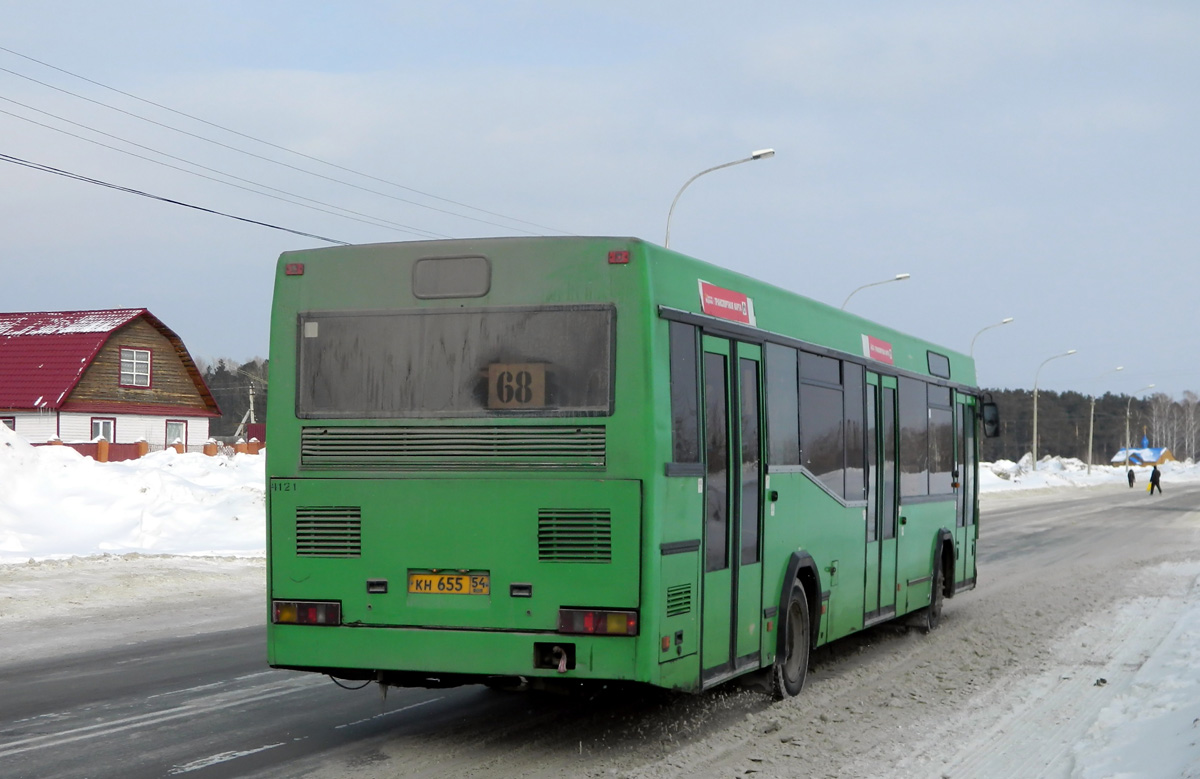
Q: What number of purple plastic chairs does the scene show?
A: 0